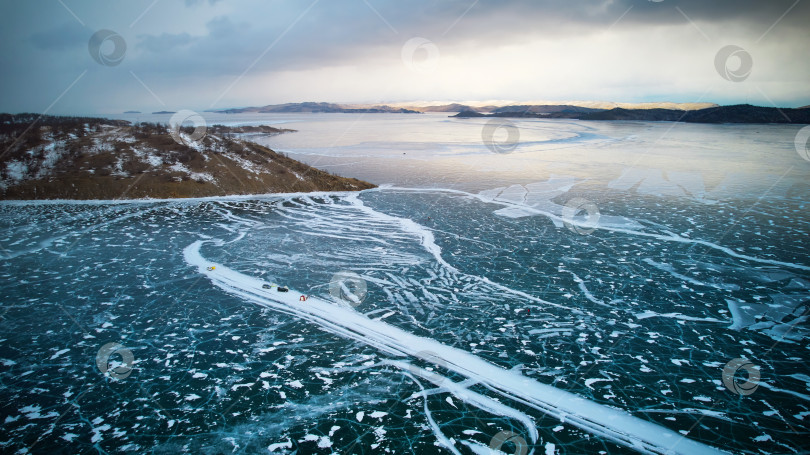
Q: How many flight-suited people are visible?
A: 0